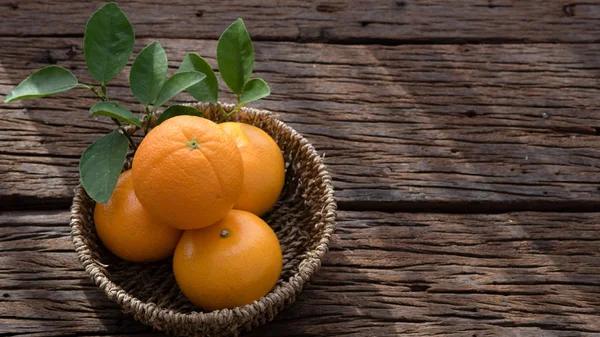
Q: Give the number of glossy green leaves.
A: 10